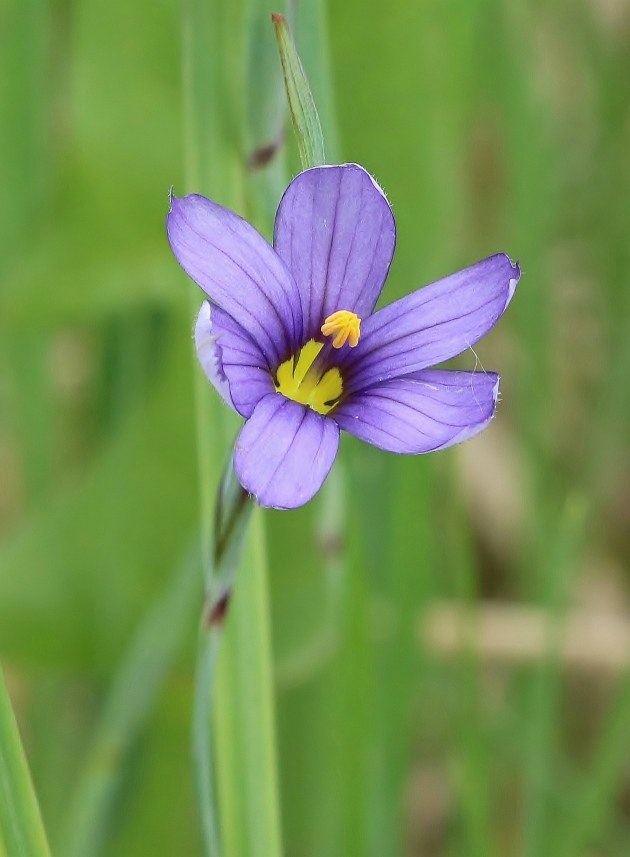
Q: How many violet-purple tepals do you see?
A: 6